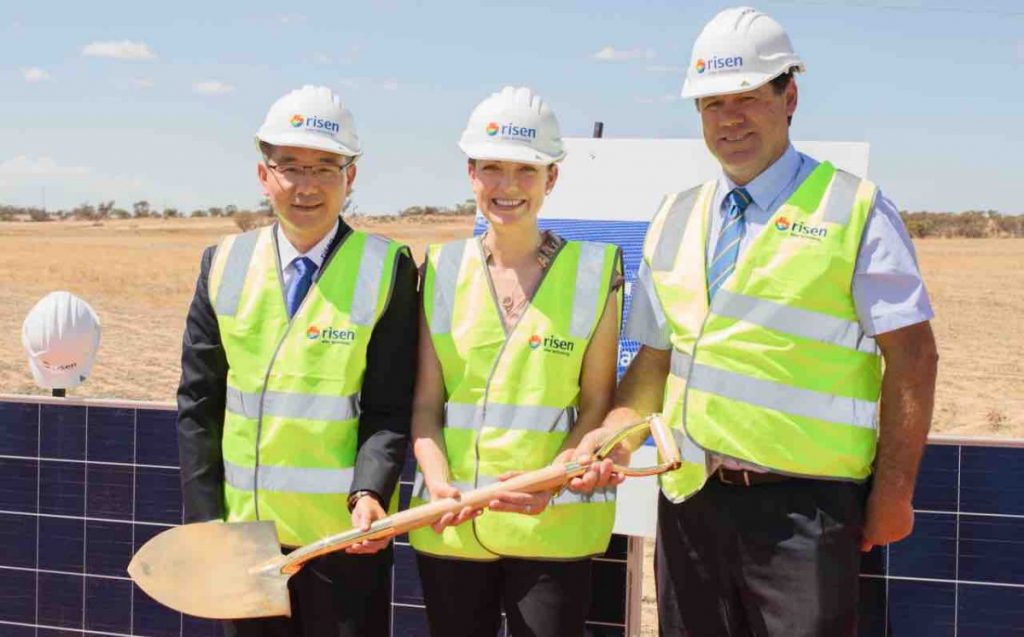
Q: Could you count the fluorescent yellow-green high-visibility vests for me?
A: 3